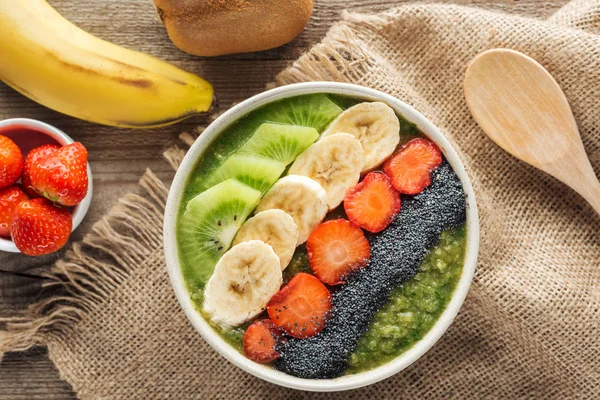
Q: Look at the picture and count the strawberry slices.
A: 5